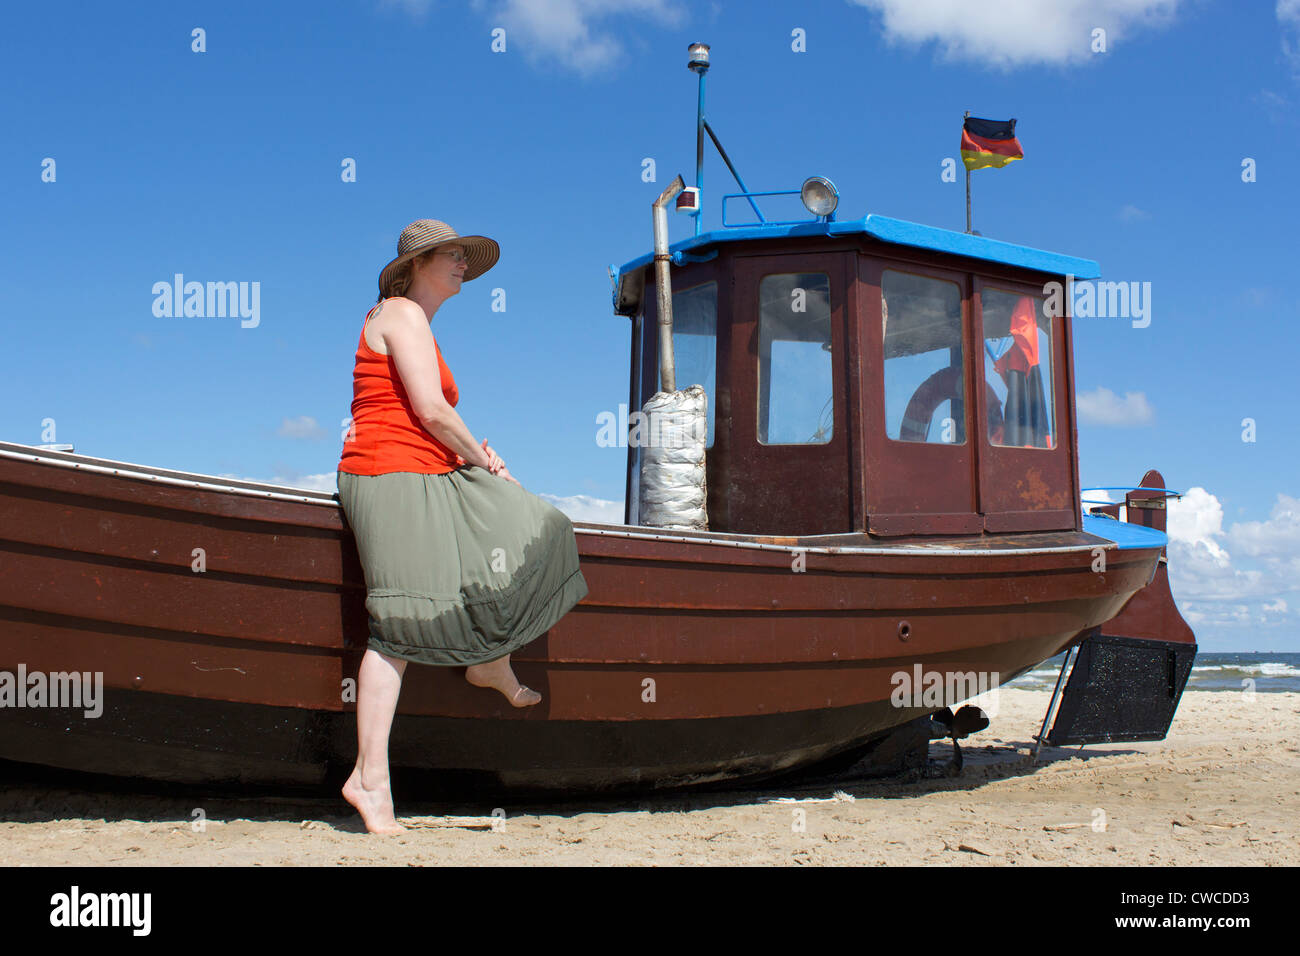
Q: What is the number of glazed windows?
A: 4